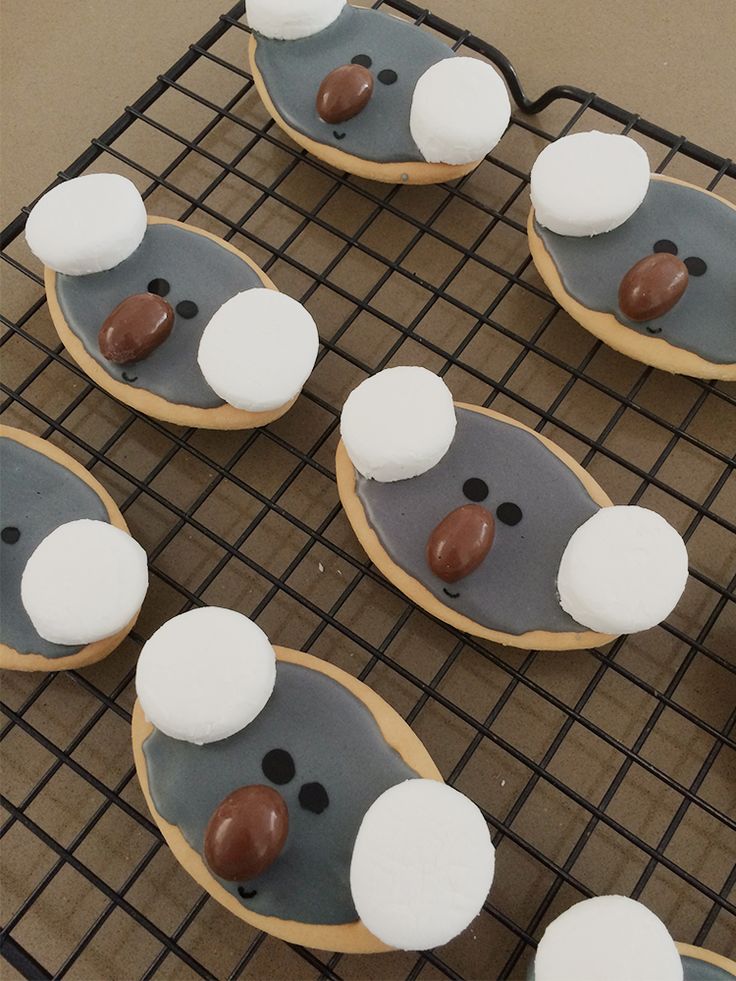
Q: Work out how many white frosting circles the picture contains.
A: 11